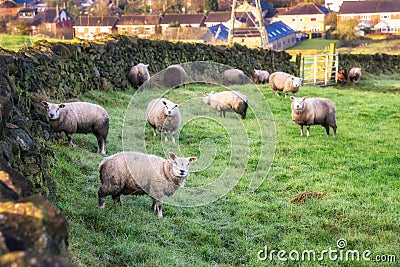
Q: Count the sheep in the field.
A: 11